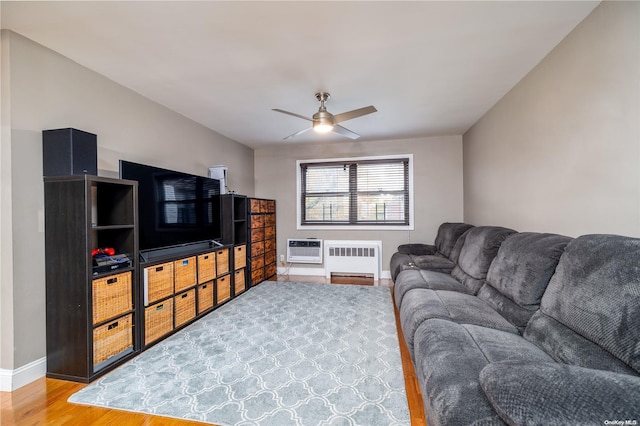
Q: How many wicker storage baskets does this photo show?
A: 12